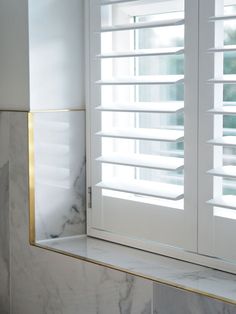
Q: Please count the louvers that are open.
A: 15